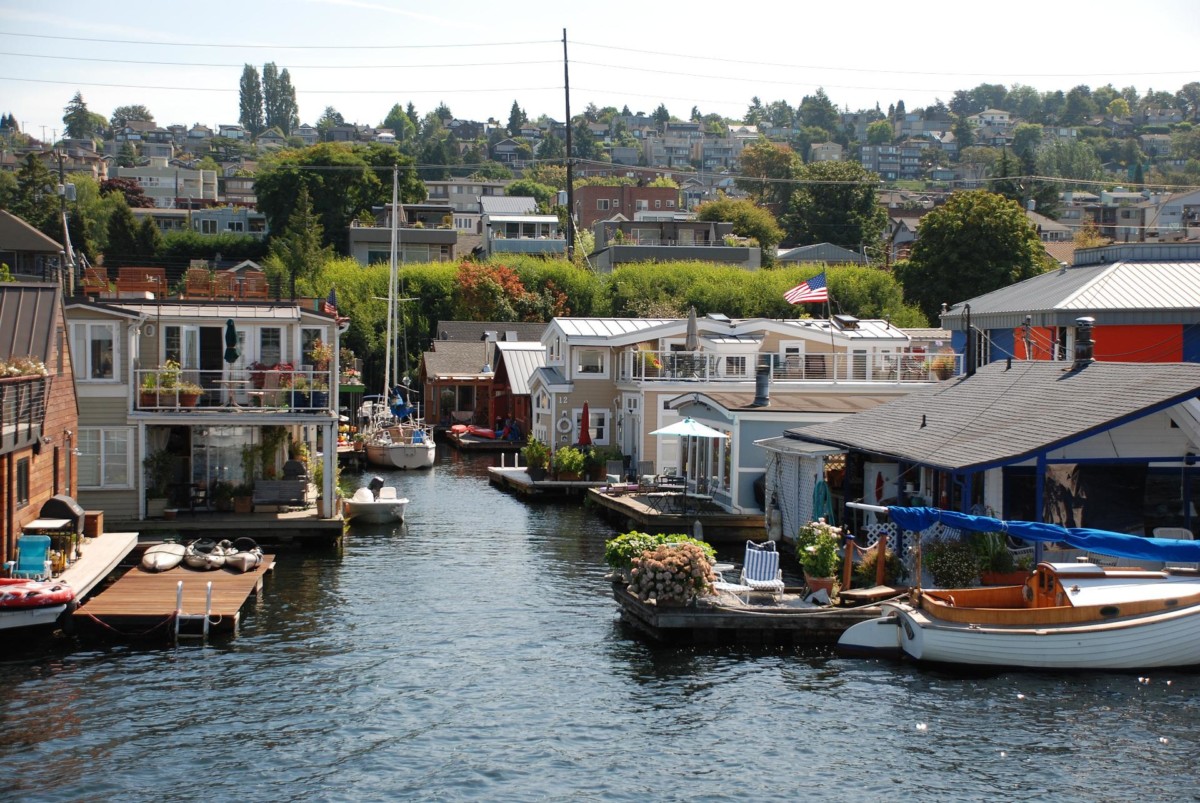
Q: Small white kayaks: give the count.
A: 3